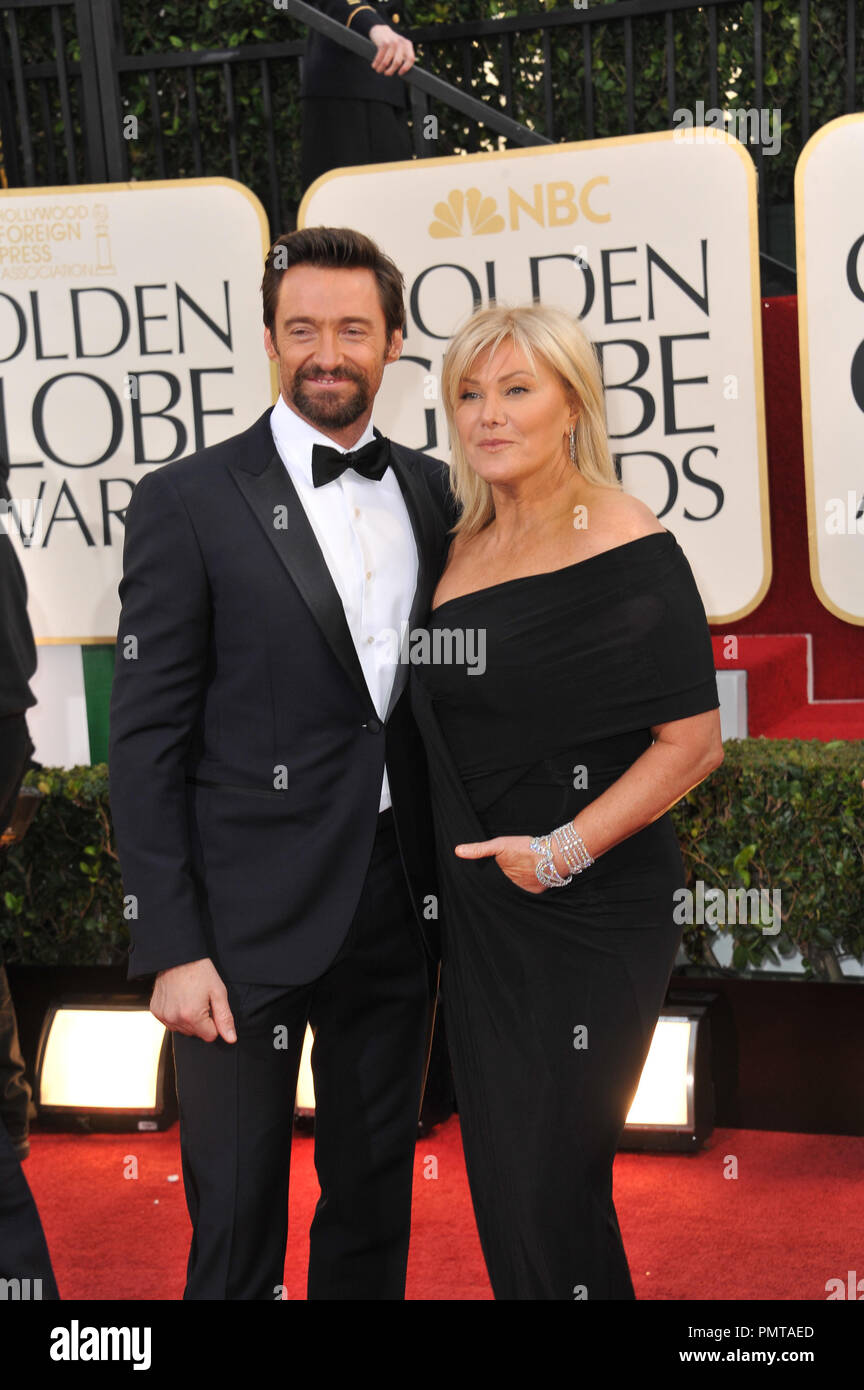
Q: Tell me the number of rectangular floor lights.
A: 3